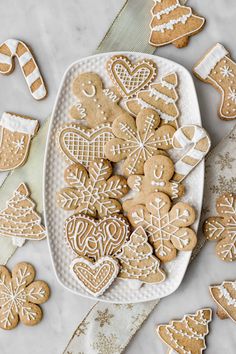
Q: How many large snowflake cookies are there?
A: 5